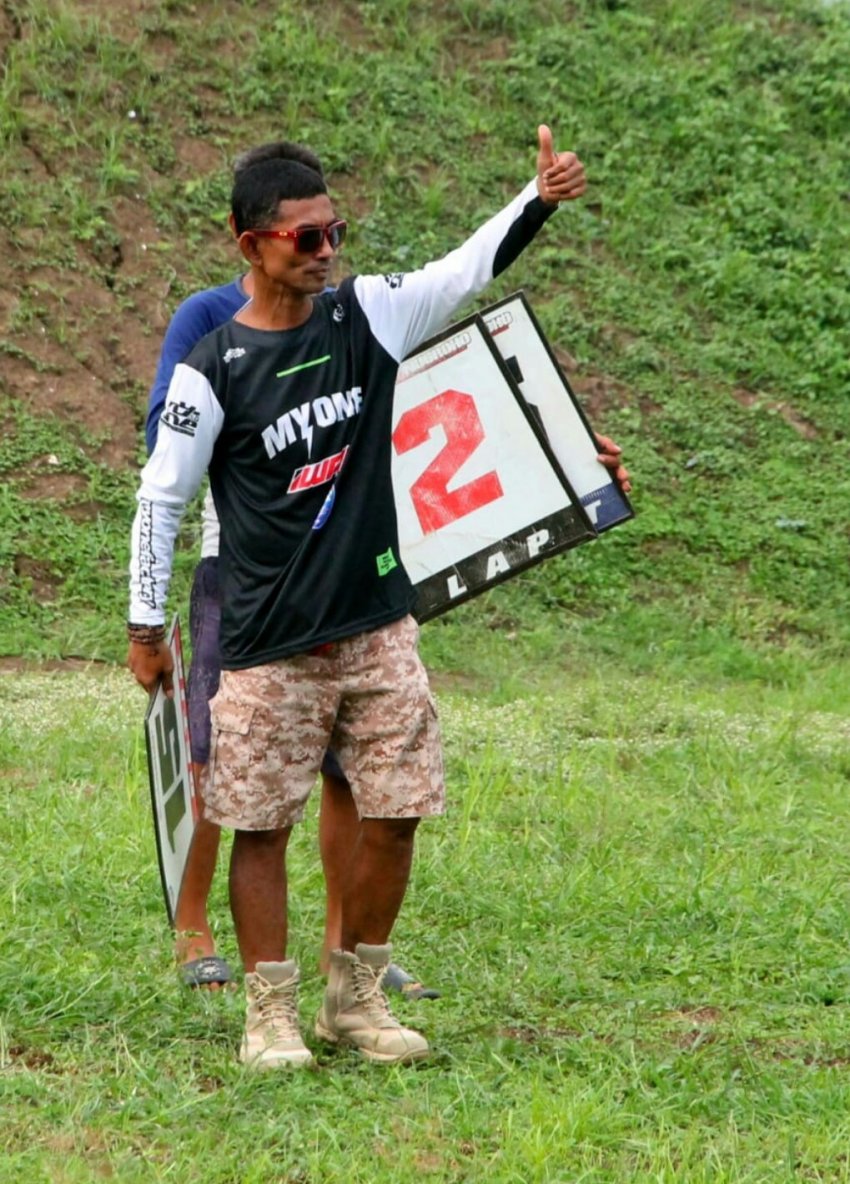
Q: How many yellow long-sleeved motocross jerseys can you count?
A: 0